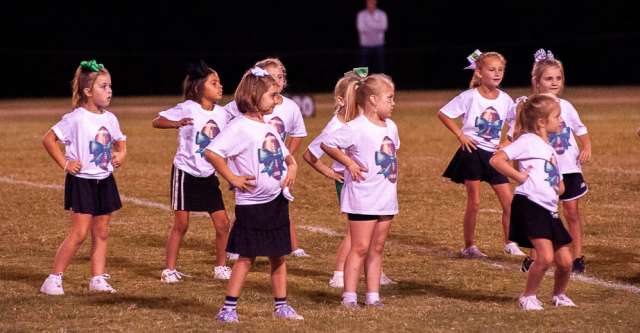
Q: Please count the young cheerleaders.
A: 9